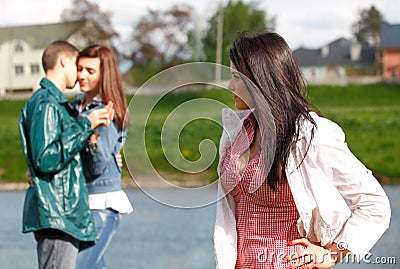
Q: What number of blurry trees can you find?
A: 4